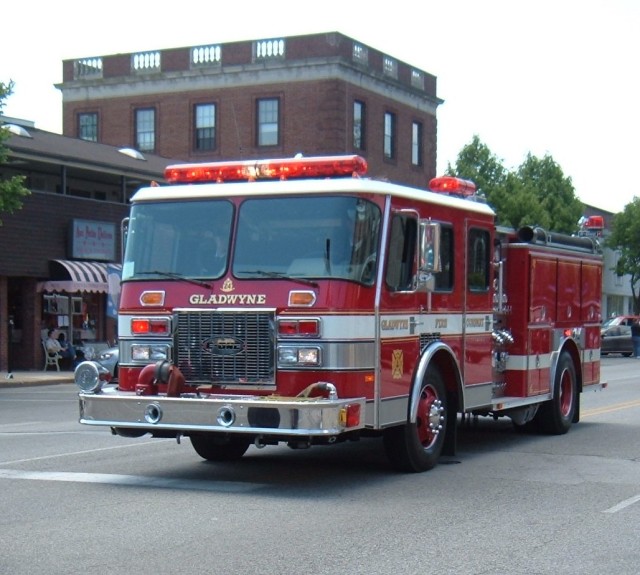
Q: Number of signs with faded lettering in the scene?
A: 1